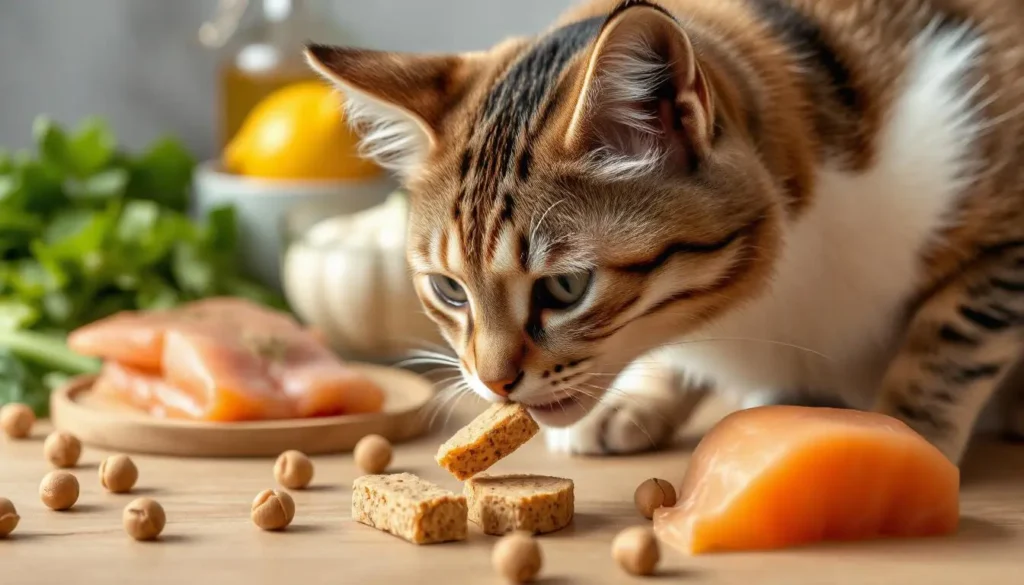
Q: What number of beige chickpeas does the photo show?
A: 12